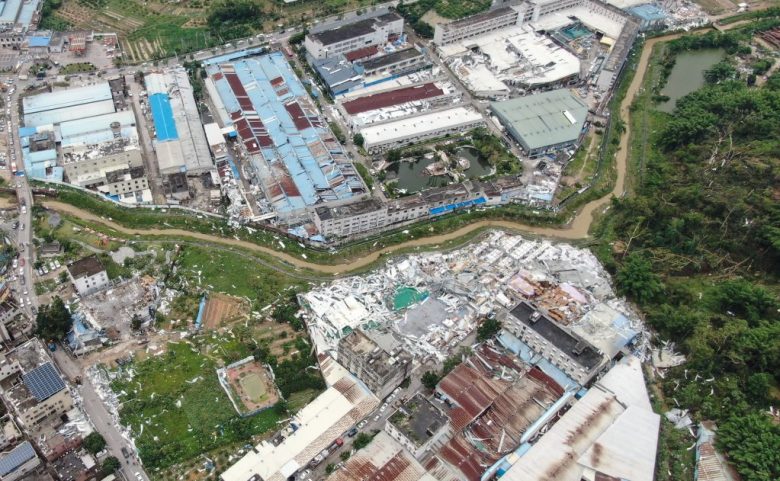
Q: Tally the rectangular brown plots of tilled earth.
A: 1